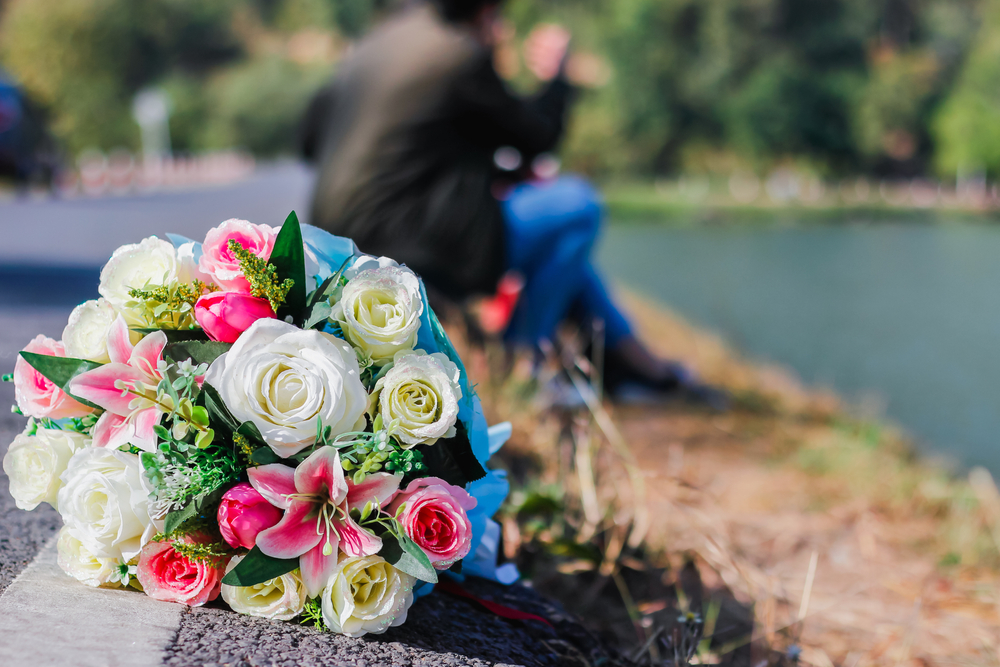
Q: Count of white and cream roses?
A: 10